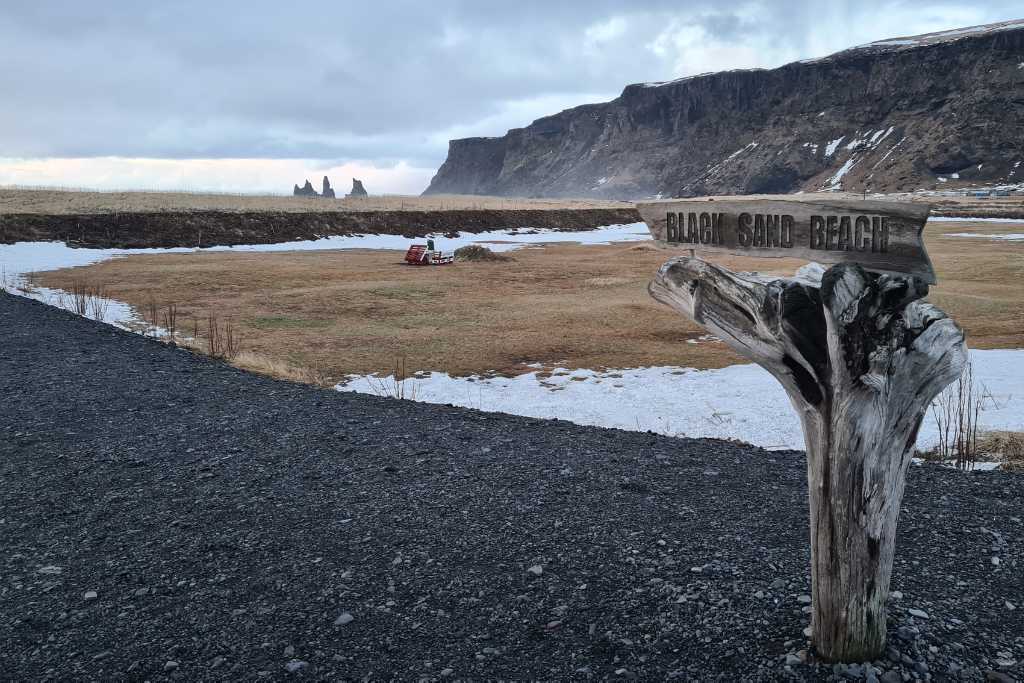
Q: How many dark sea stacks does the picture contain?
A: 3